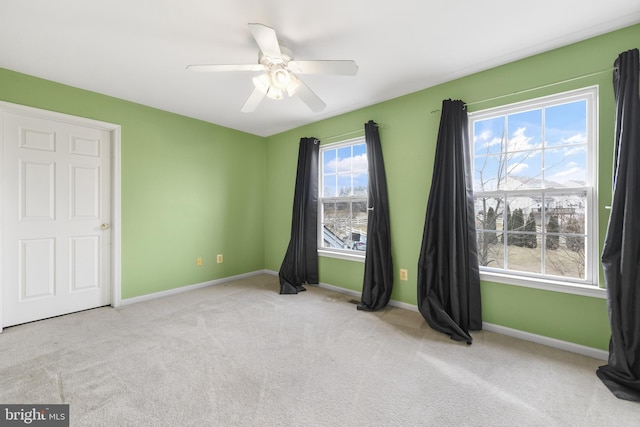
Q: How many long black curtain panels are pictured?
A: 4